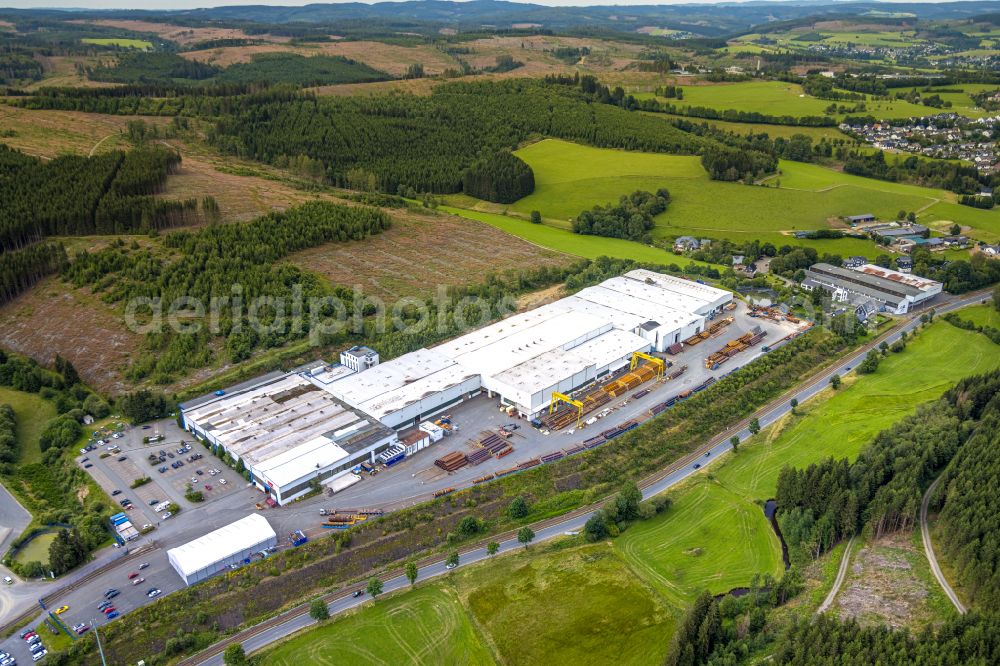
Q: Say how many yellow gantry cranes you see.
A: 2